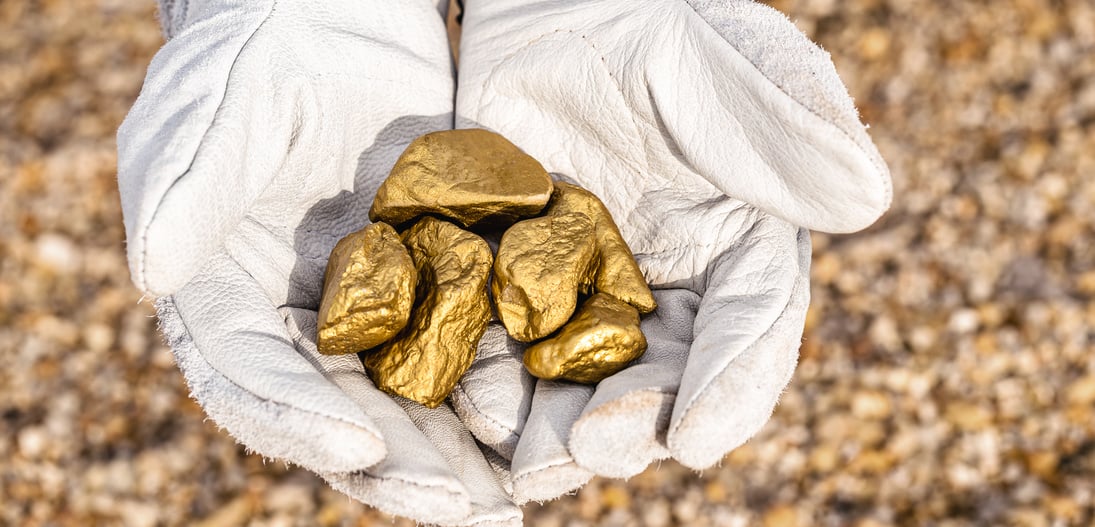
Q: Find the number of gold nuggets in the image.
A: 6